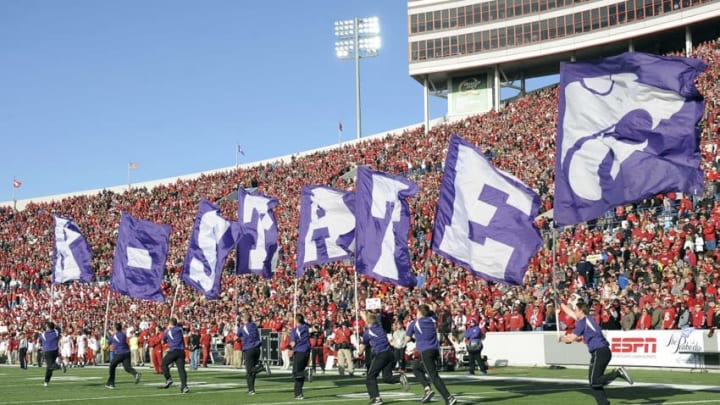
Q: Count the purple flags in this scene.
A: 8